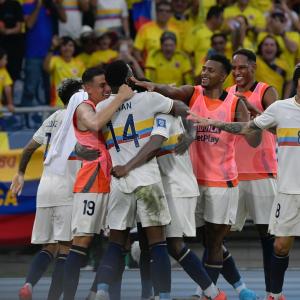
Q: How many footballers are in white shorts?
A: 7